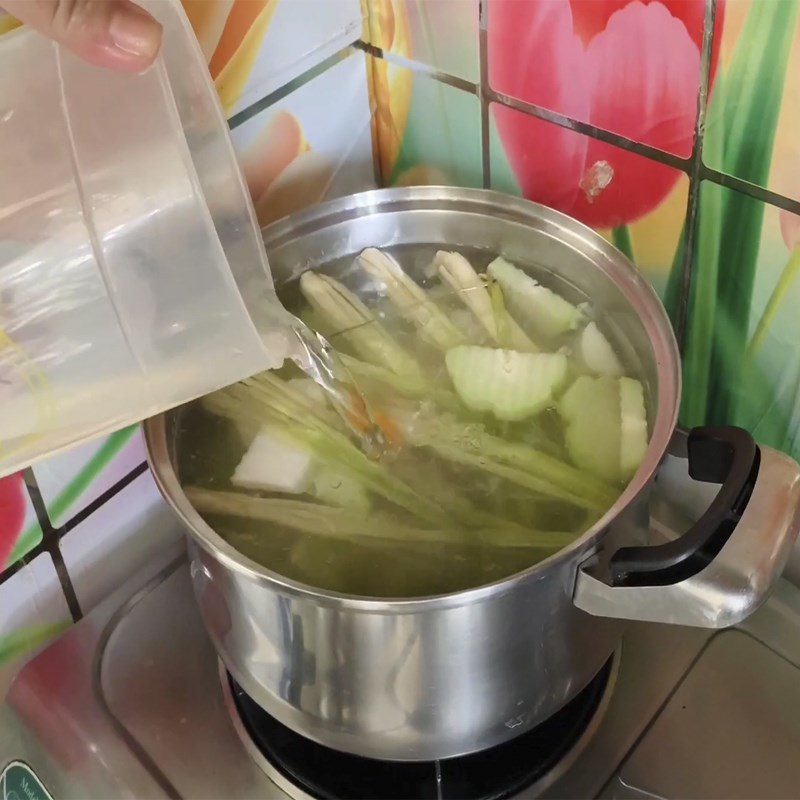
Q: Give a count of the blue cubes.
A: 0